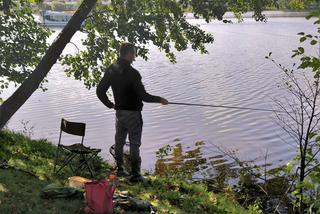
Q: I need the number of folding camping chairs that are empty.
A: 1